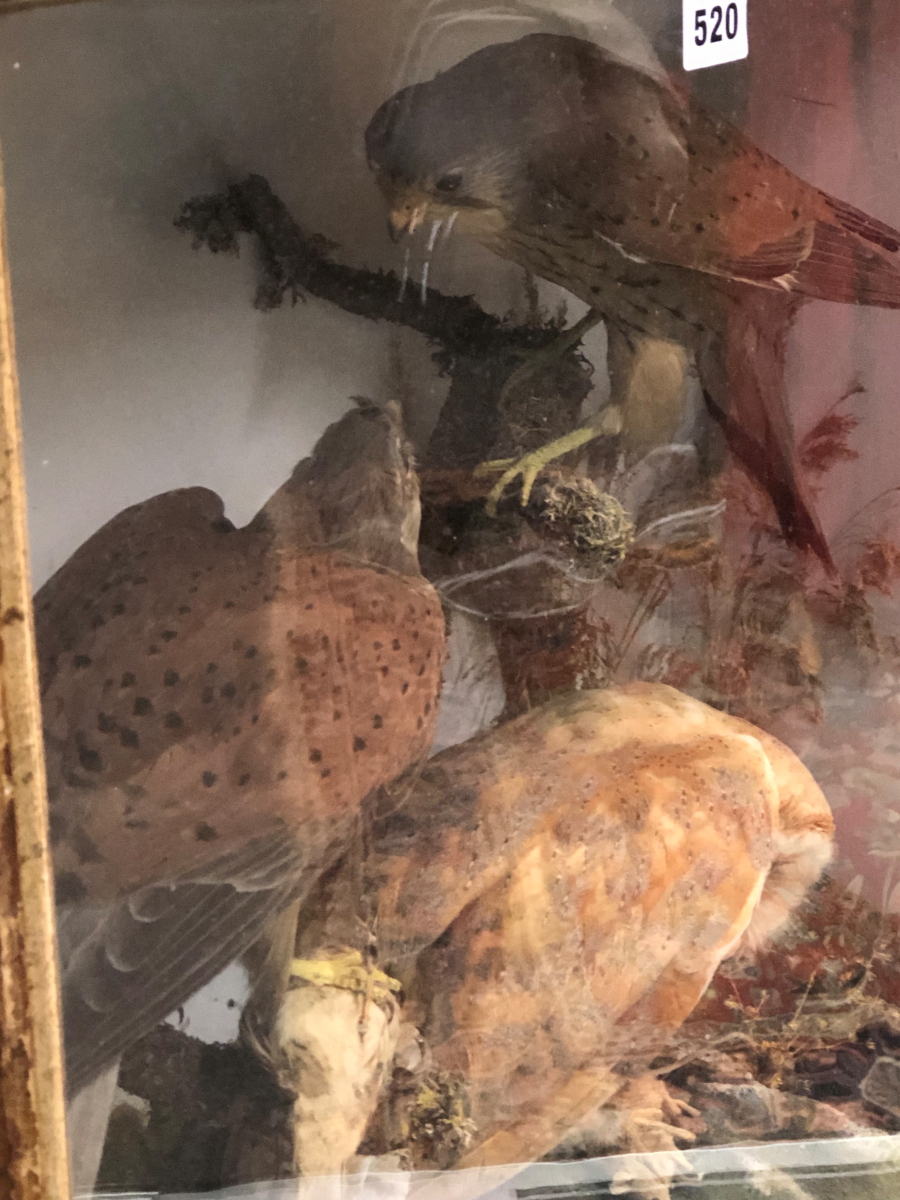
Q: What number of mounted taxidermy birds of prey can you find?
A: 3